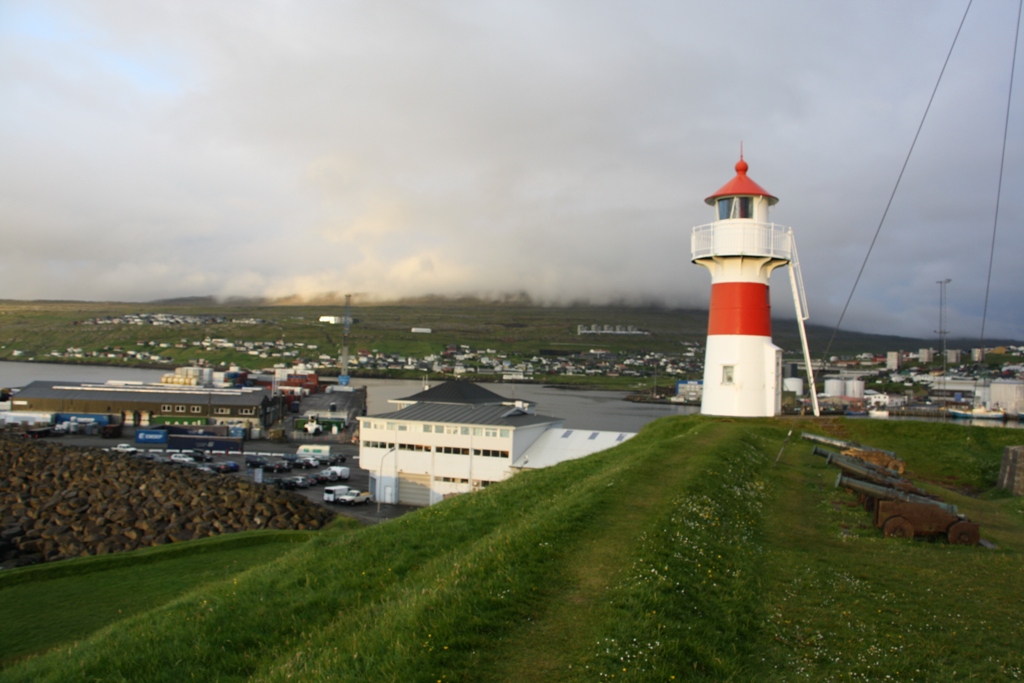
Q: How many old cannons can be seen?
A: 4